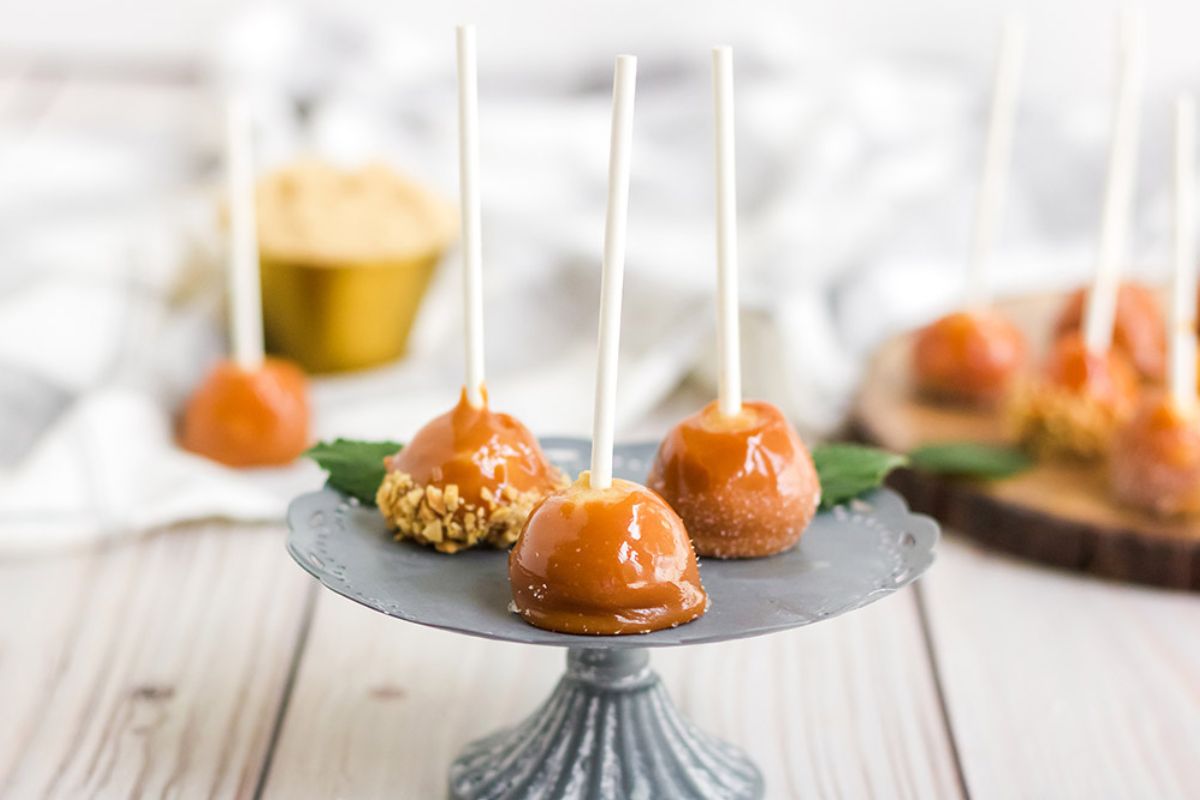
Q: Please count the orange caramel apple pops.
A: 8